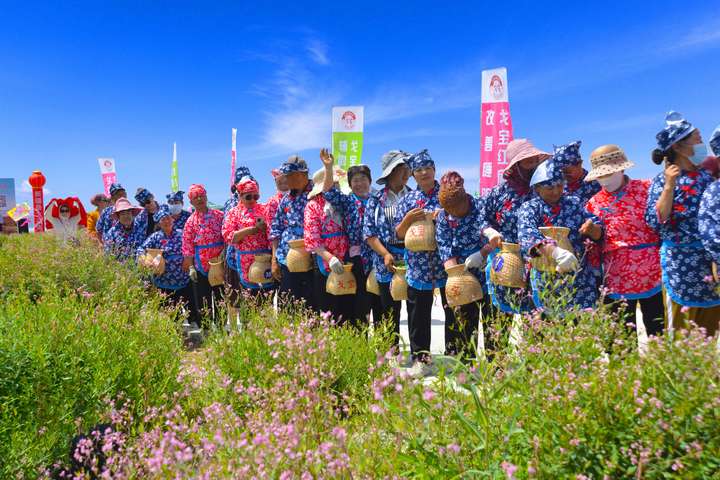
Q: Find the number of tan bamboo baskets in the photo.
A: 11